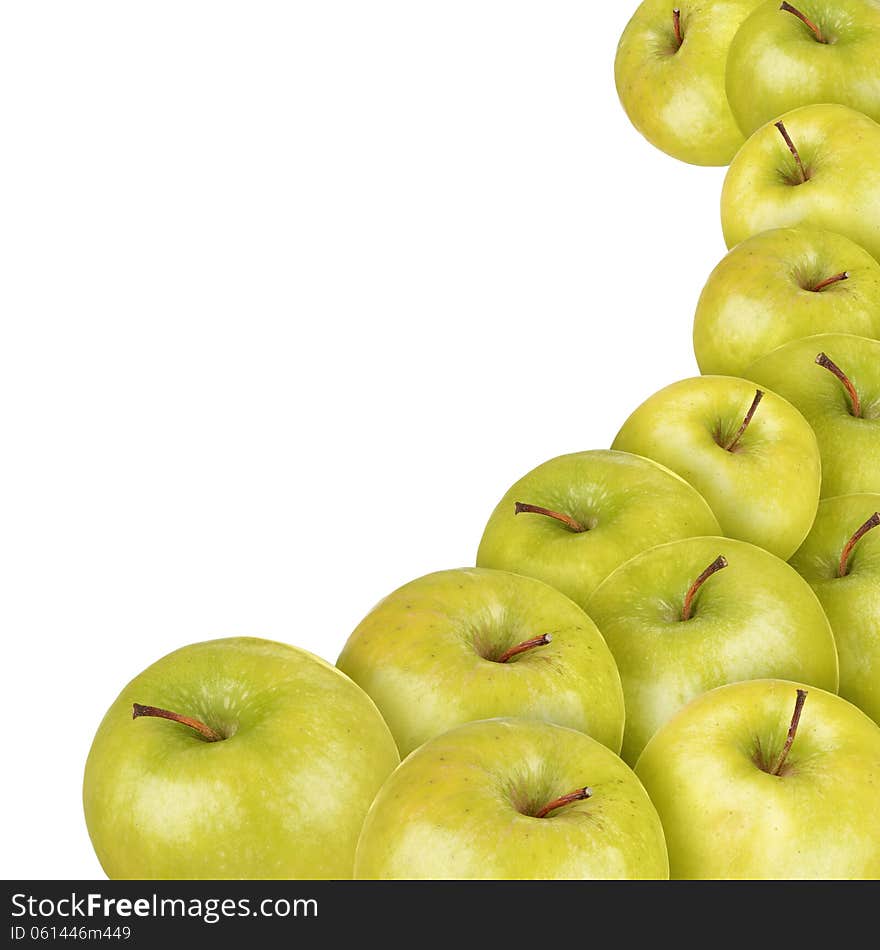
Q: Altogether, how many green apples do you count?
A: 13